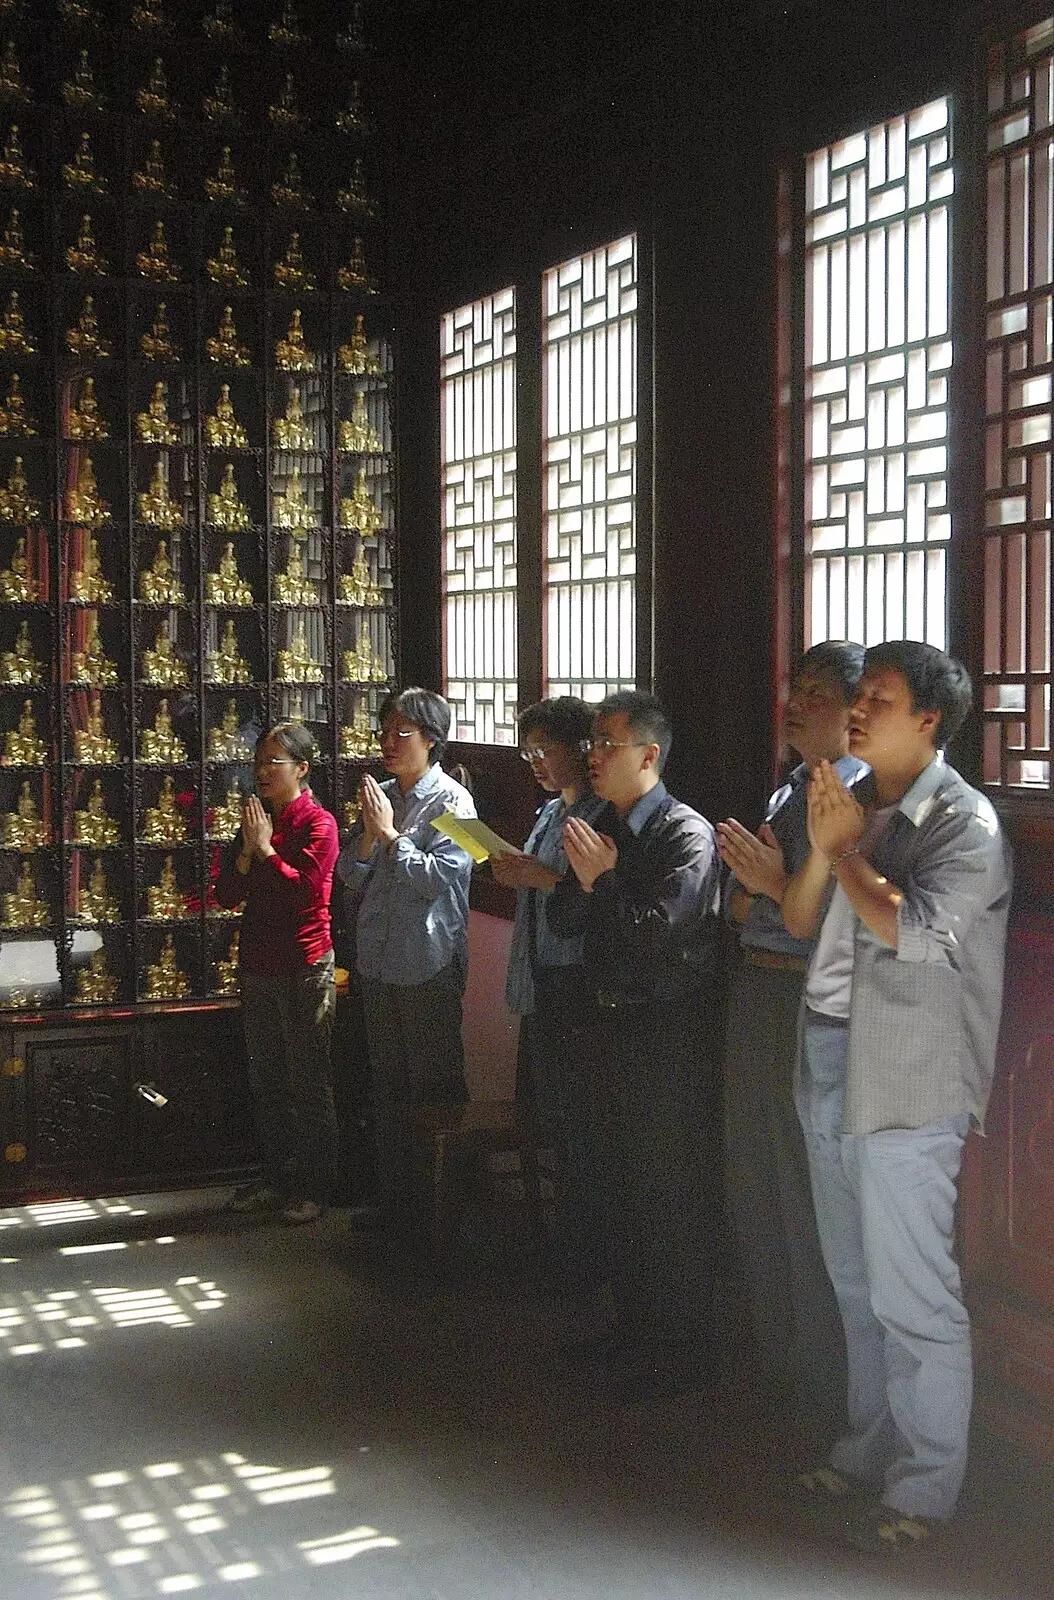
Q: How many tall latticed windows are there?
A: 4